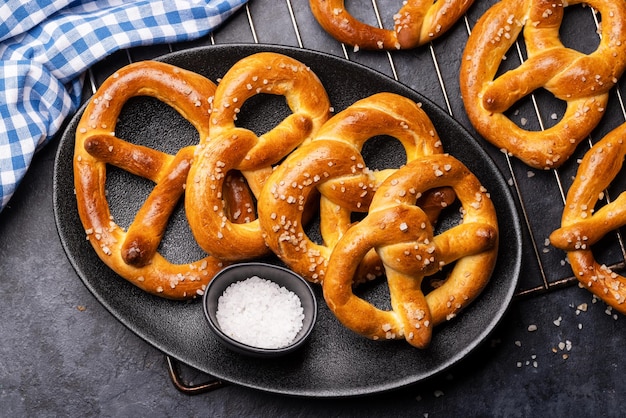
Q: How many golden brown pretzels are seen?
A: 7